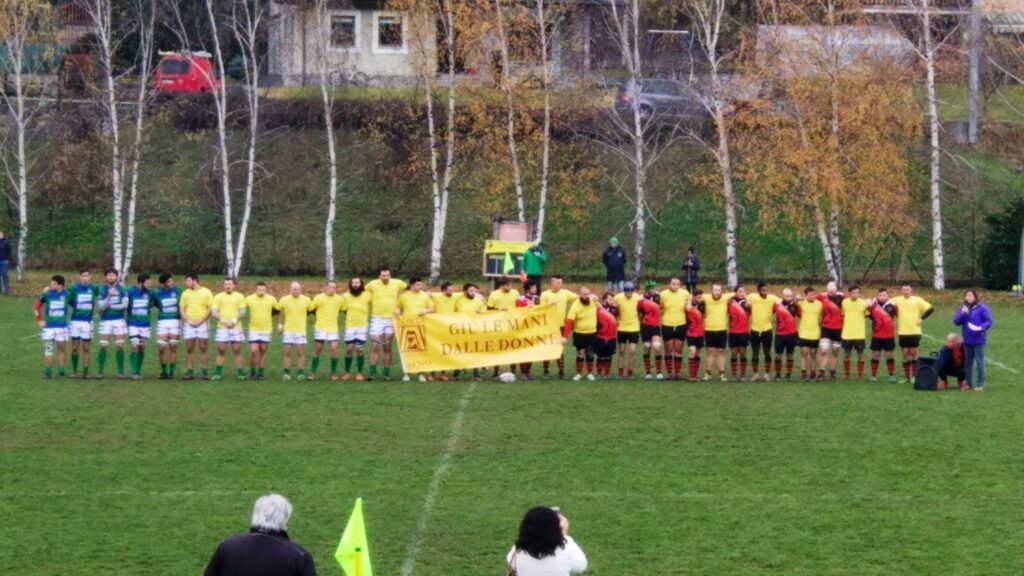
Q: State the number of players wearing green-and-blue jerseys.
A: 5